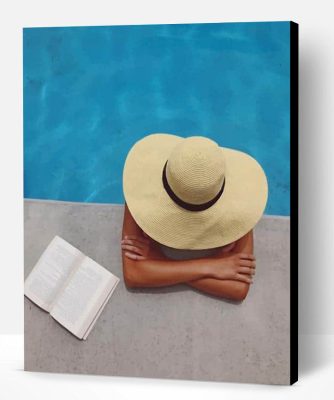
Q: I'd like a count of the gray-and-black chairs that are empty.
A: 0